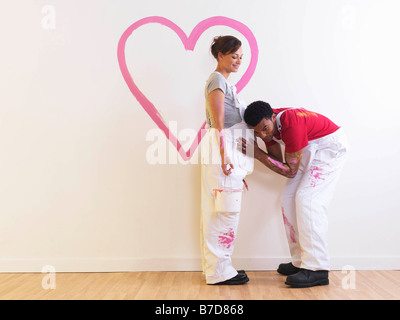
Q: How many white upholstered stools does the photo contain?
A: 0